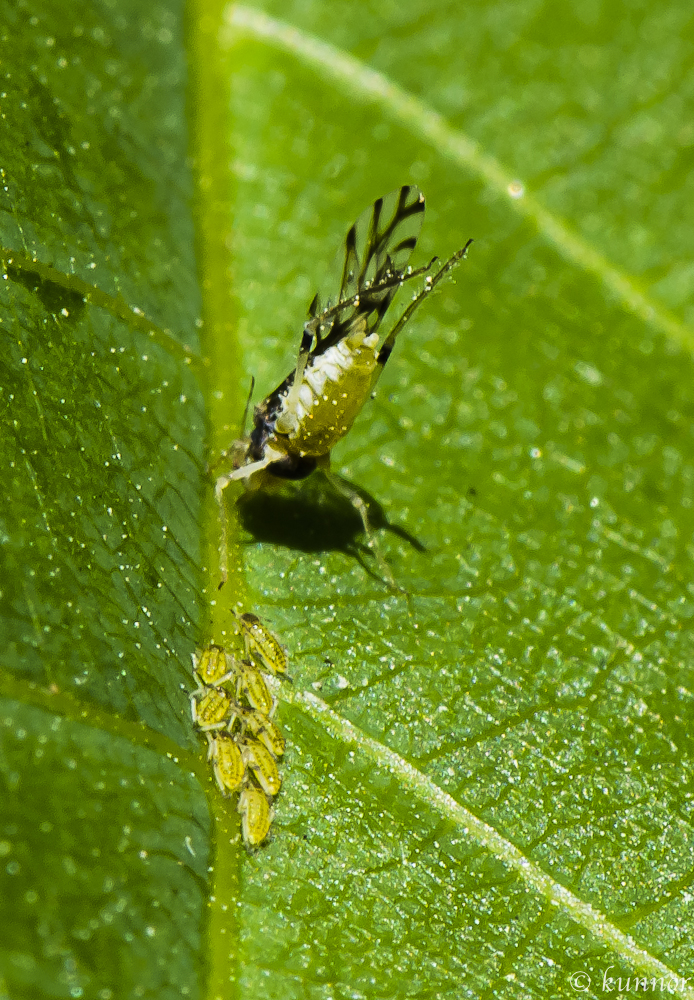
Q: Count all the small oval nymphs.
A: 8